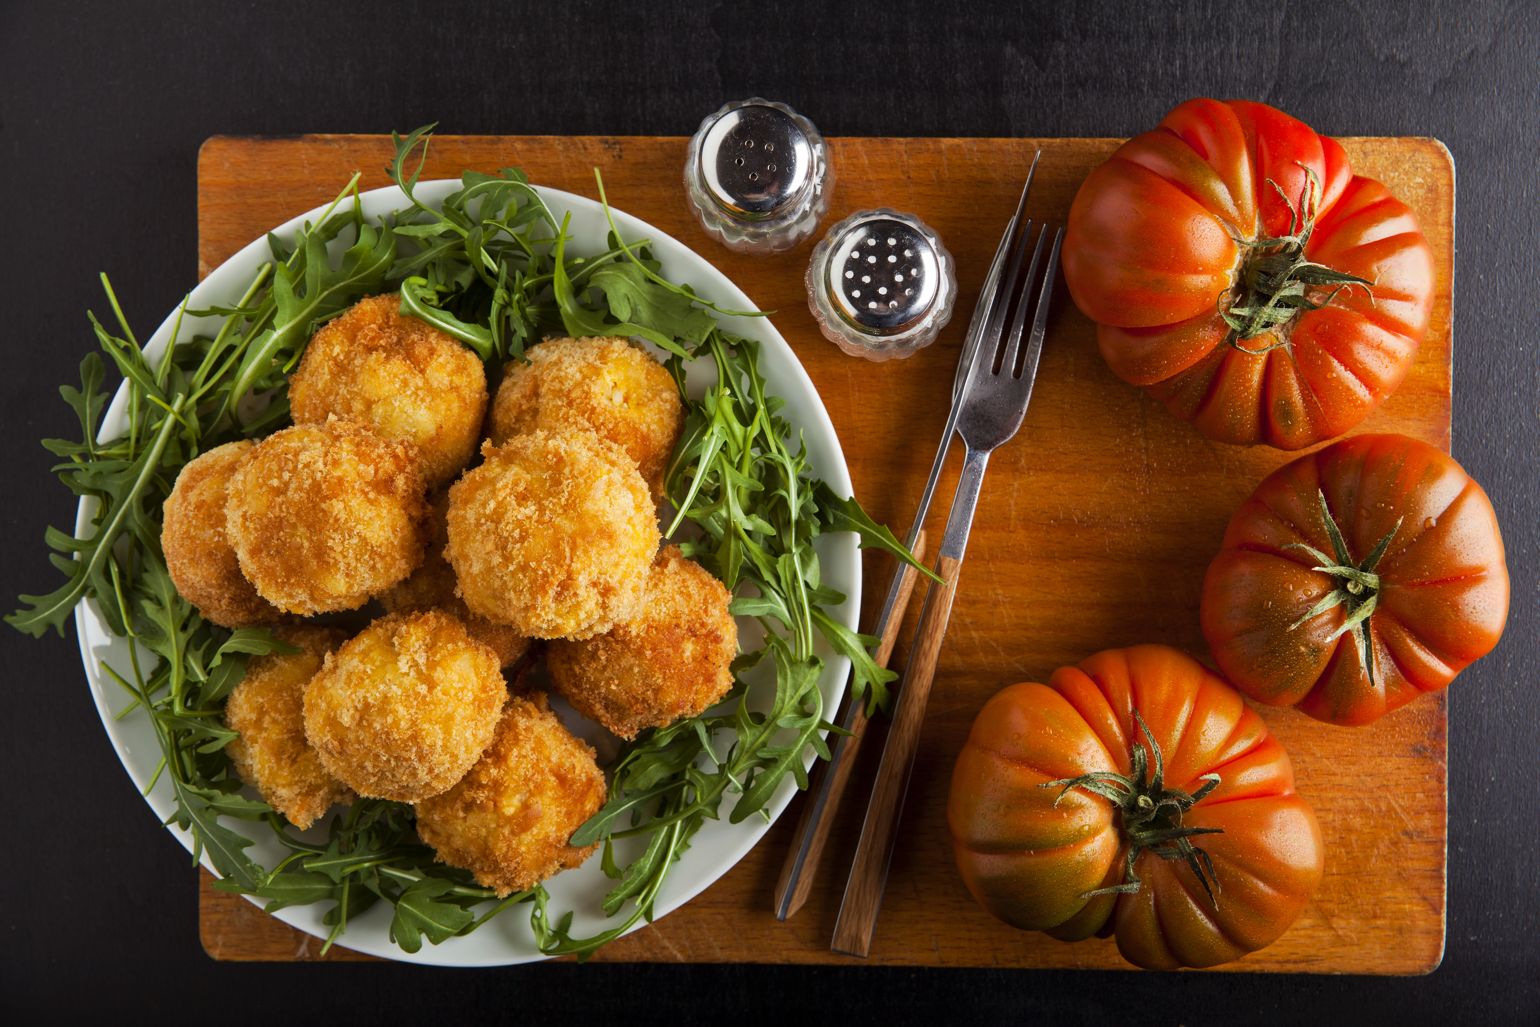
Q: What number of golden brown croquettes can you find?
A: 10